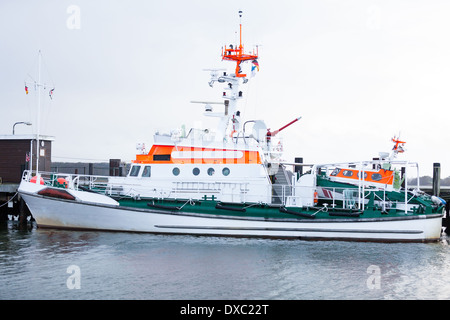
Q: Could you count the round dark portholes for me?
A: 4